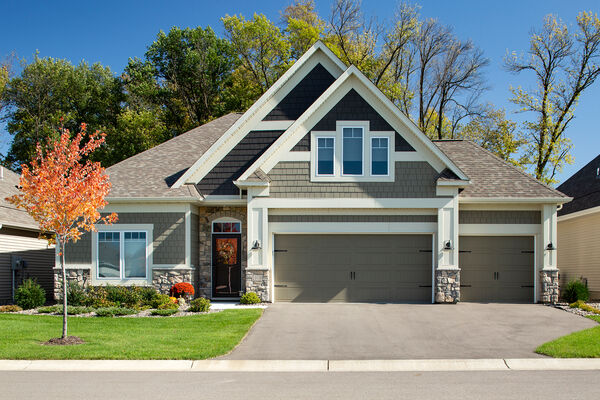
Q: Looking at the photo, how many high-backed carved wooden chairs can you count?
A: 0